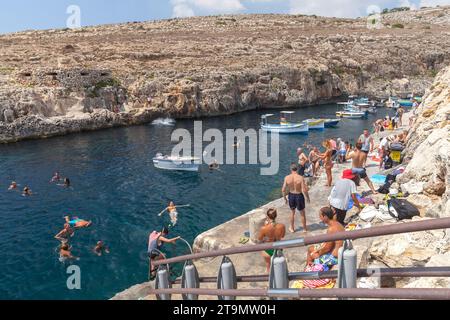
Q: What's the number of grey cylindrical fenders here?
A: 5